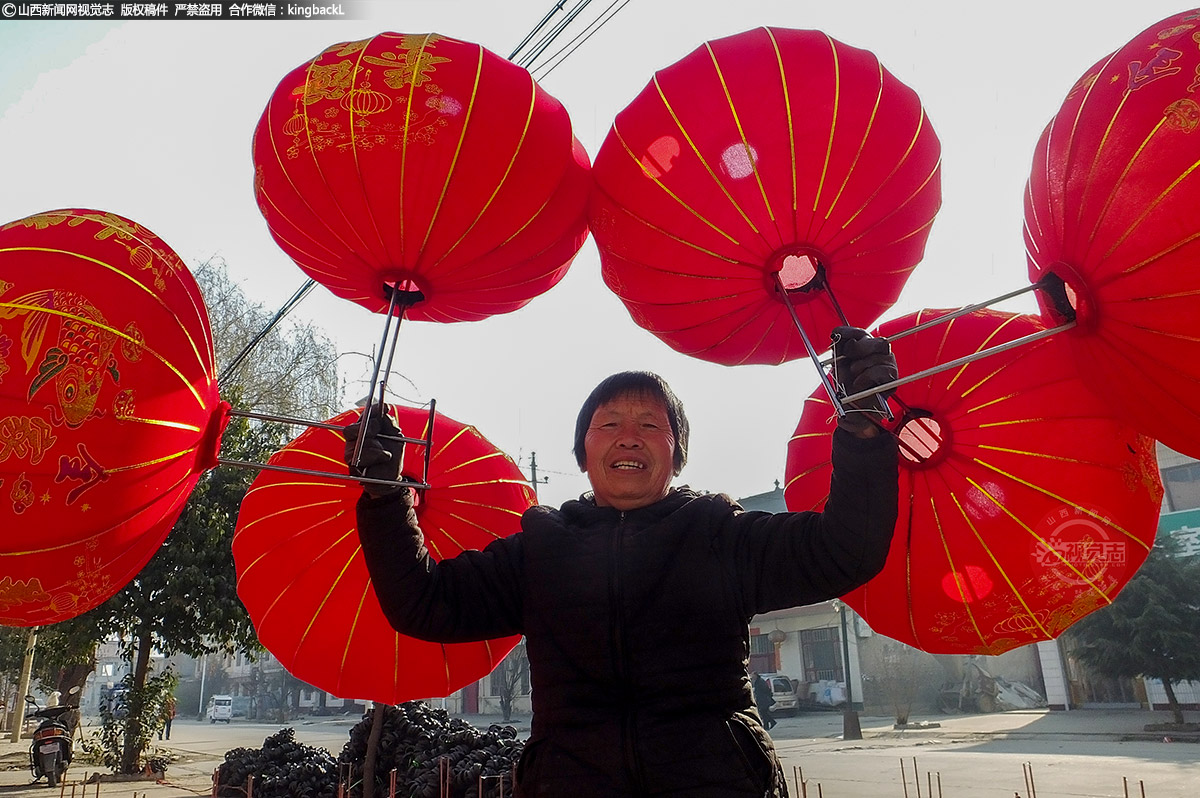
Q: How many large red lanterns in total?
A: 6